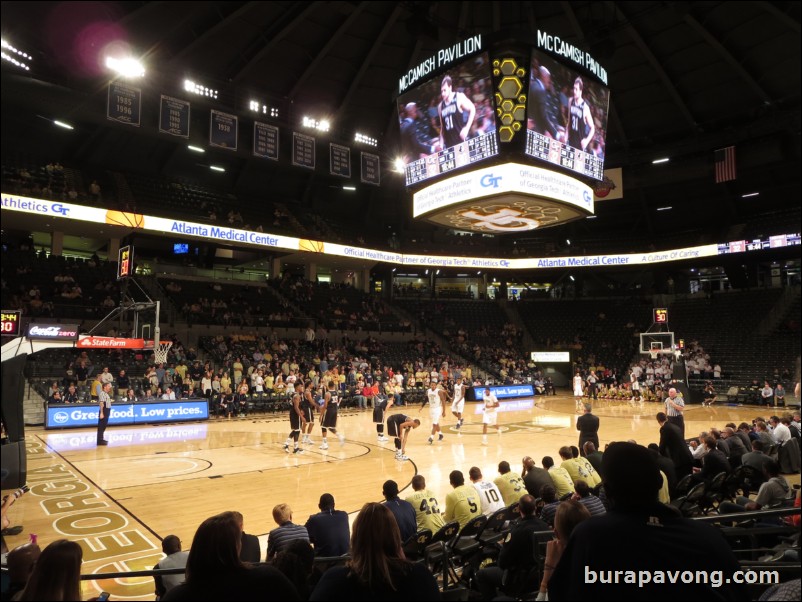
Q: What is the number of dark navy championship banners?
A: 7